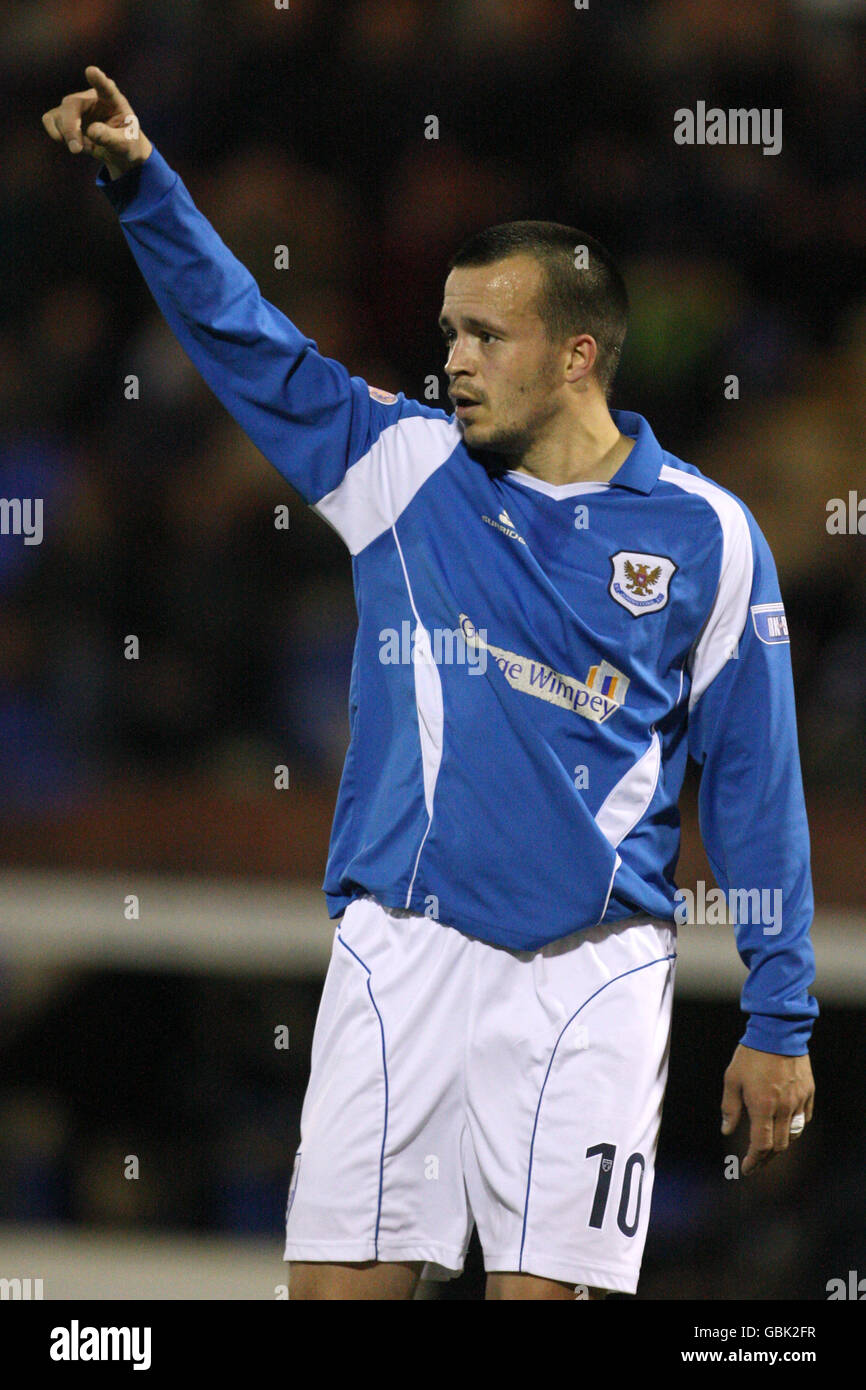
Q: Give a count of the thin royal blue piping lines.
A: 2